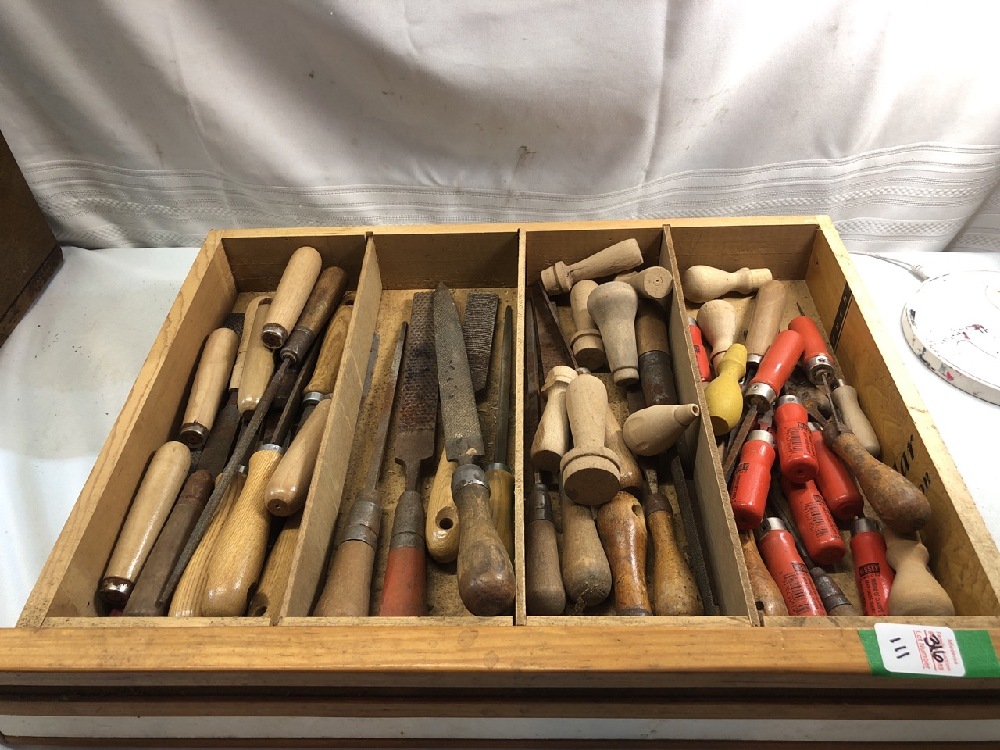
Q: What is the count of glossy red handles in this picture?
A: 9